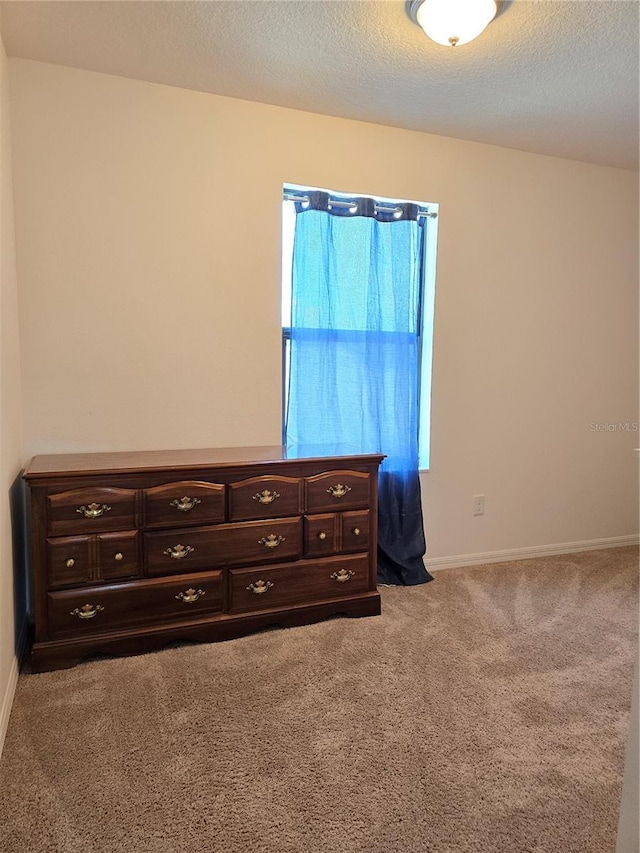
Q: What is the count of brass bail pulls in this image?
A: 10